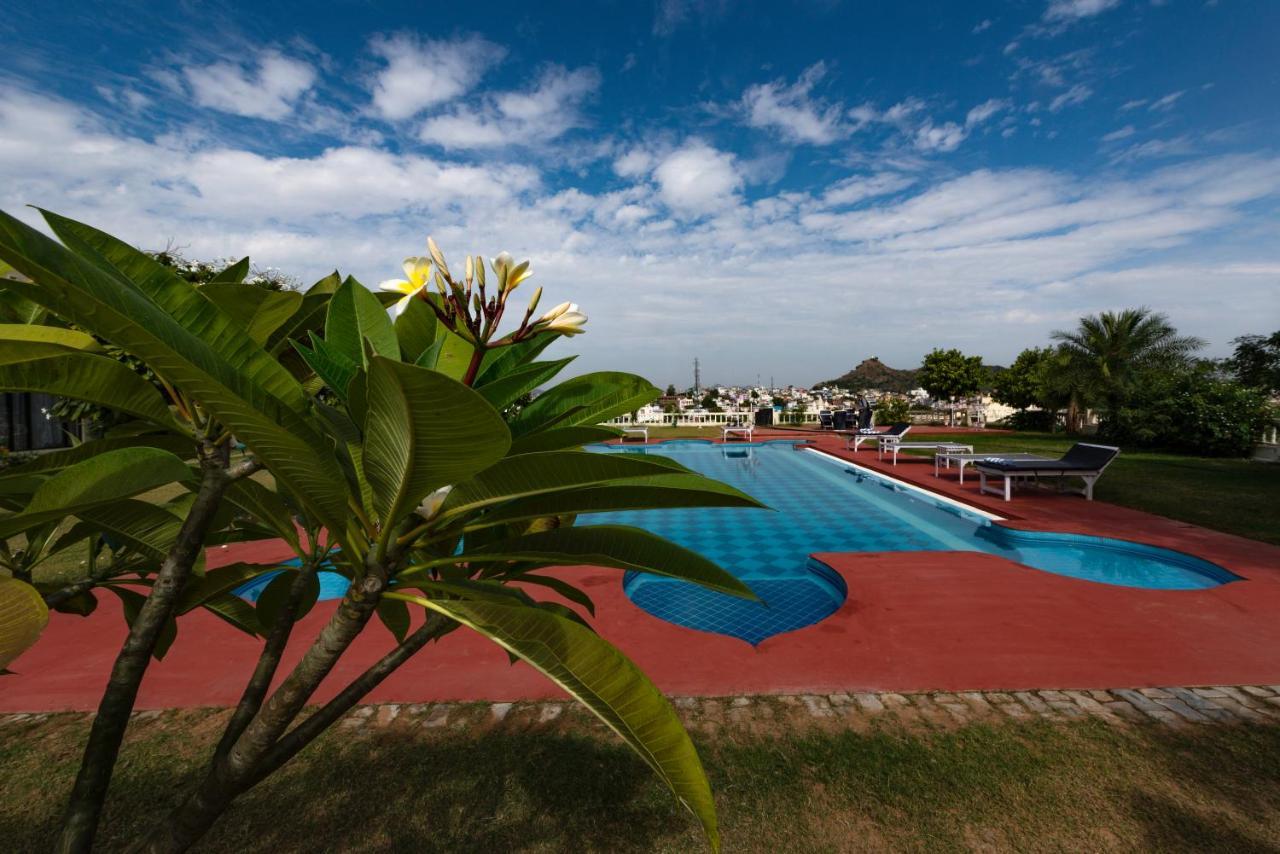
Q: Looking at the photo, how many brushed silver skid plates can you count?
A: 0